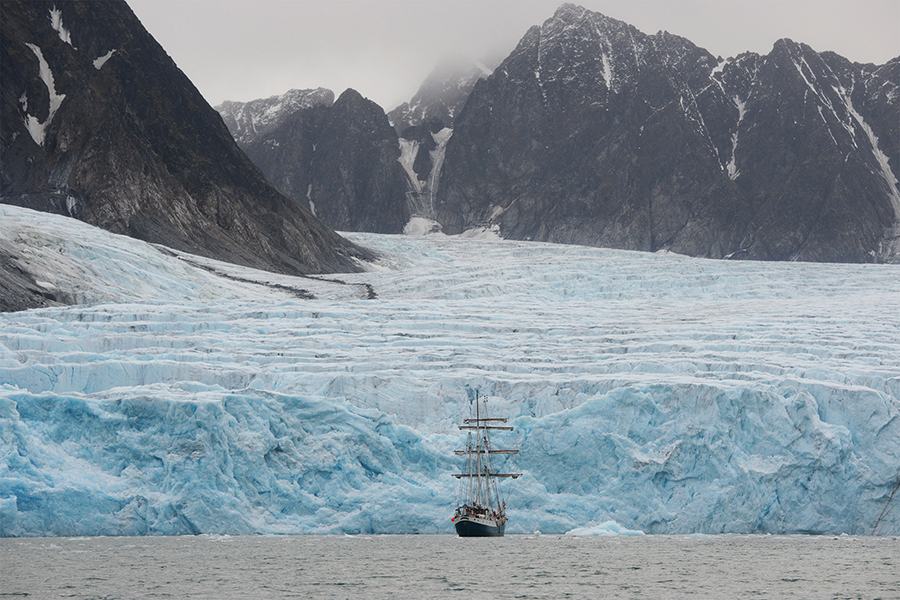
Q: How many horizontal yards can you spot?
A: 4